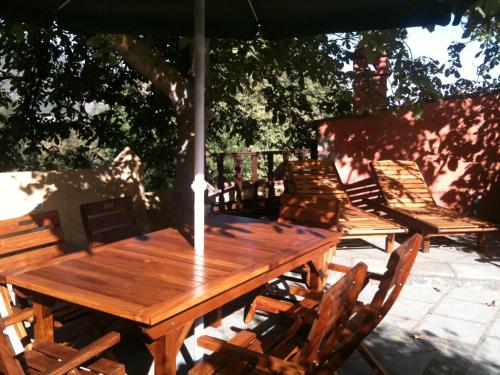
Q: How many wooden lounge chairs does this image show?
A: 2